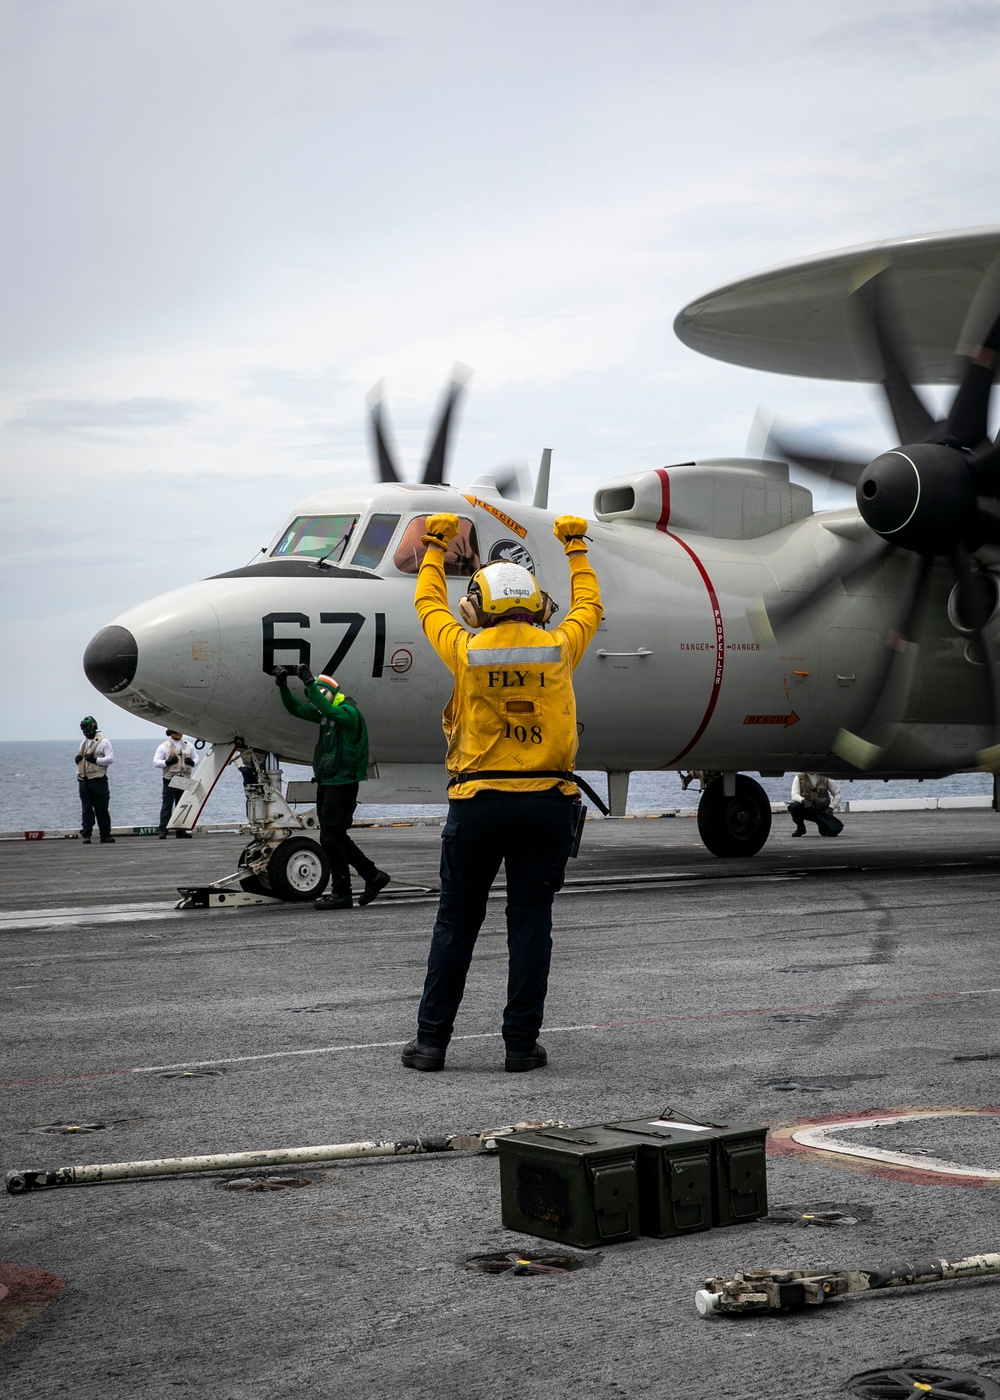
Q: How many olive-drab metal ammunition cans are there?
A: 3